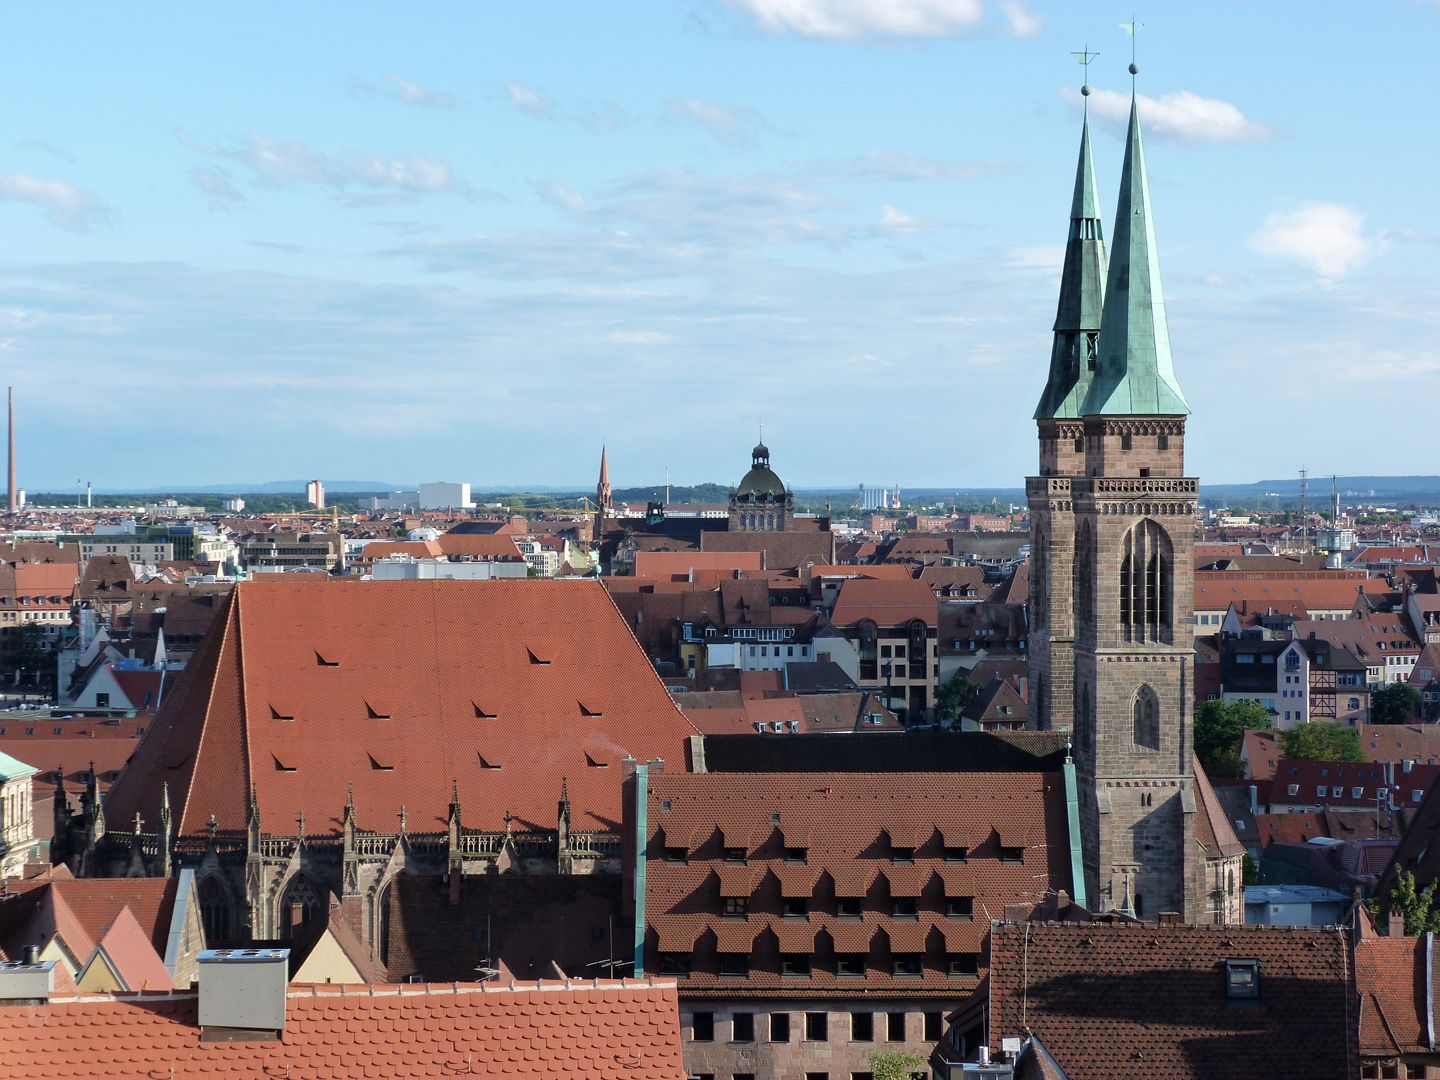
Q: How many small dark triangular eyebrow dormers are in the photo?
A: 10